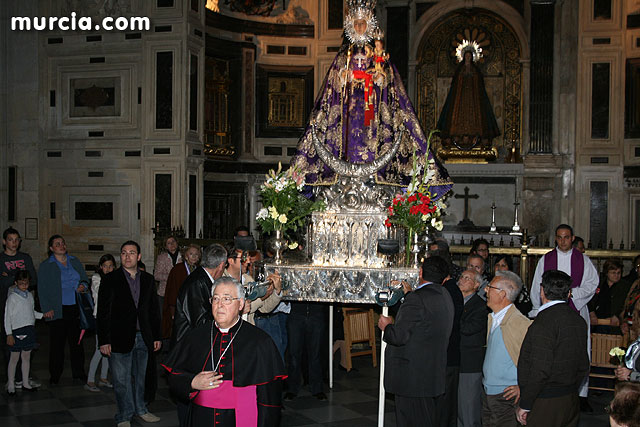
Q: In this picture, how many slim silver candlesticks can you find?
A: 2